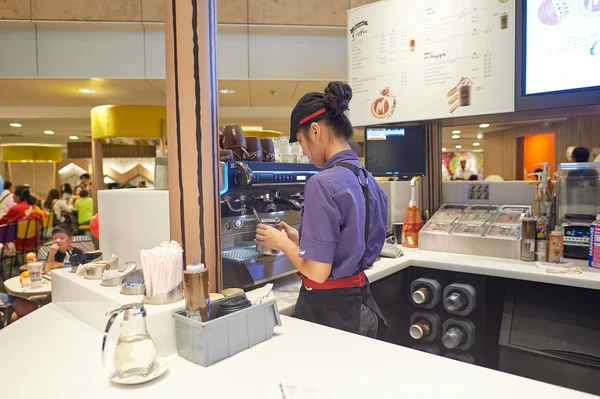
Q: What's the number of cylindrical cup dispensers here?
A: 4